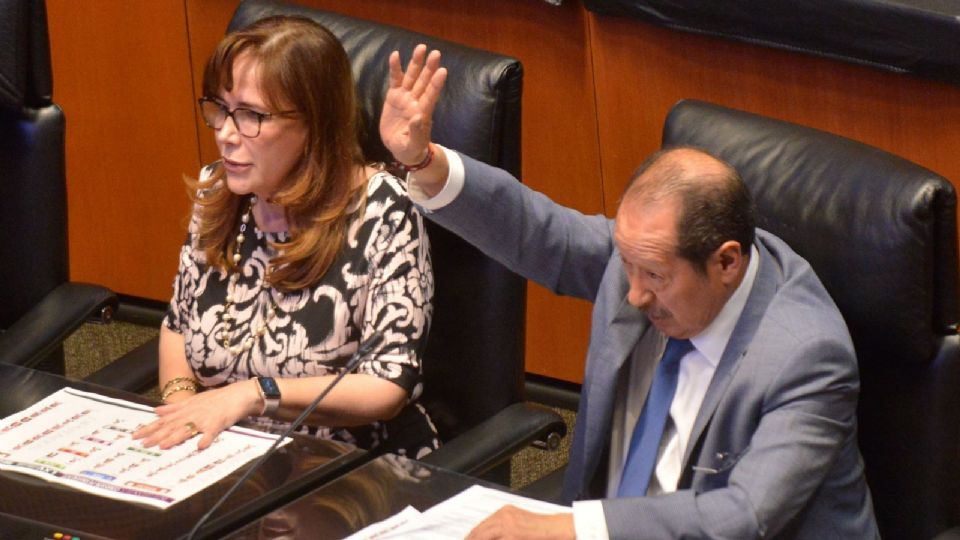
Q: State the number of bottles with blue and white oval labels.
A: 0